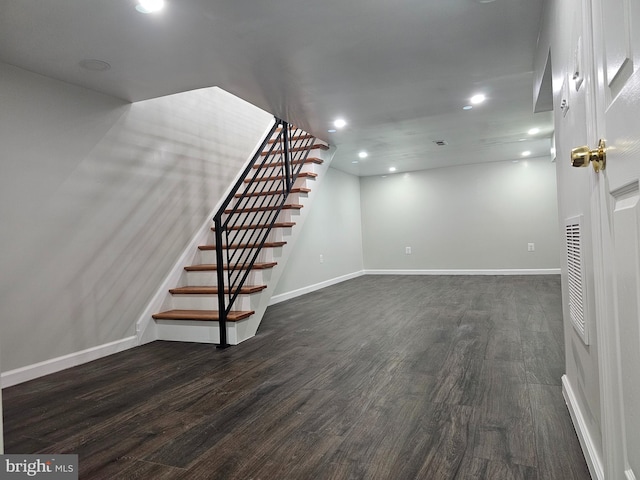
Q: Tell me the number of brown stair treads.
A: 12